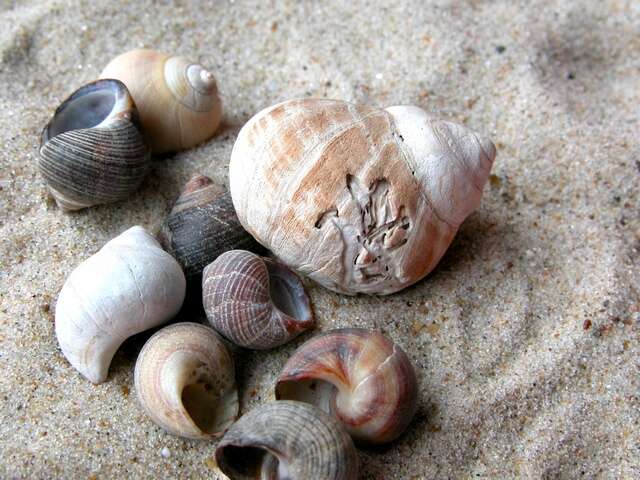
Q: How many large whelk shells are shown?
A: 1